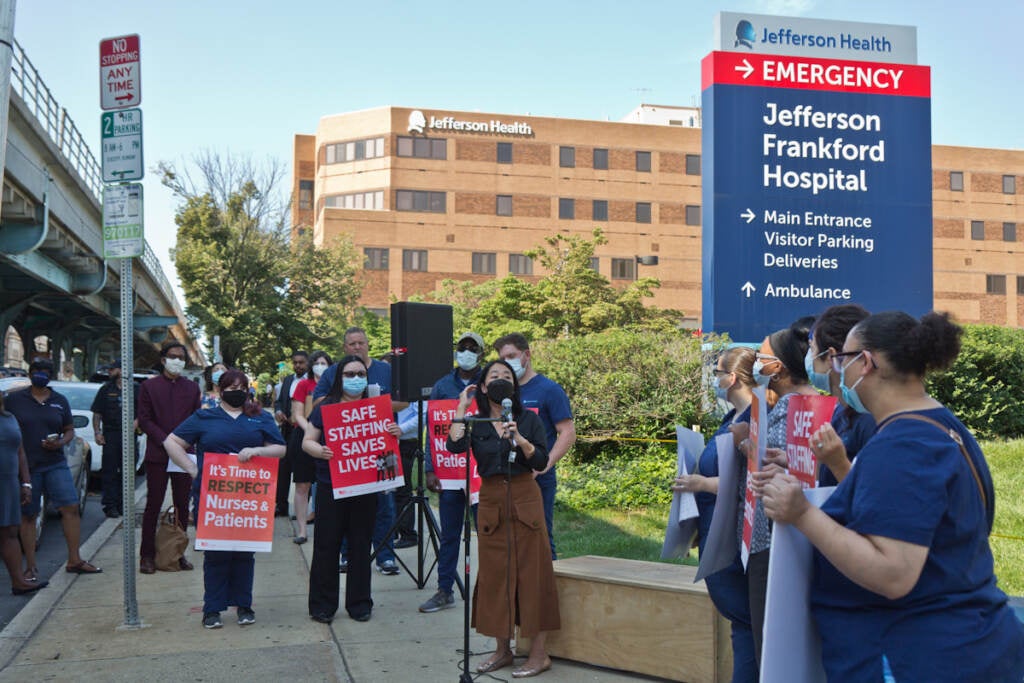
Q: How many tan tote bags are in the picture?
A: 1